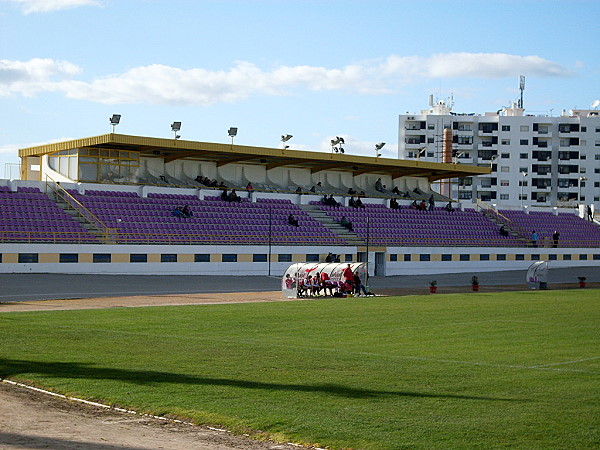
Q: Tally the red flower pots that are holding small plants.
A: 3